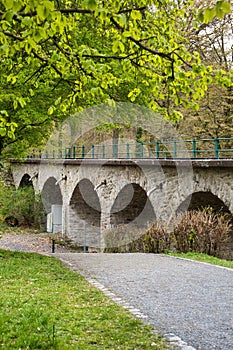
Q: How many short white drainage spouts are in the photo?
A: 4